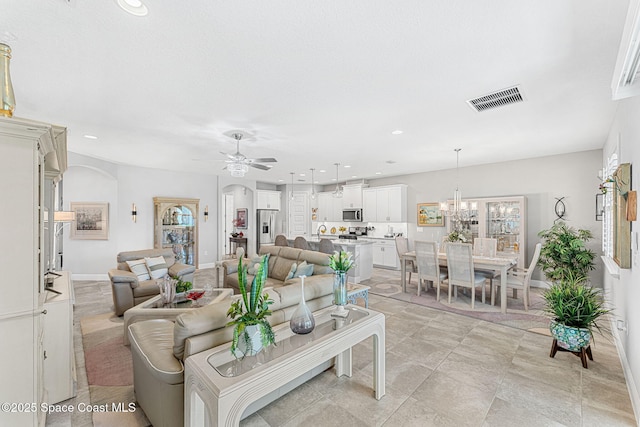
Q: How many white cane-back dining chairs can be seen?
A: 6